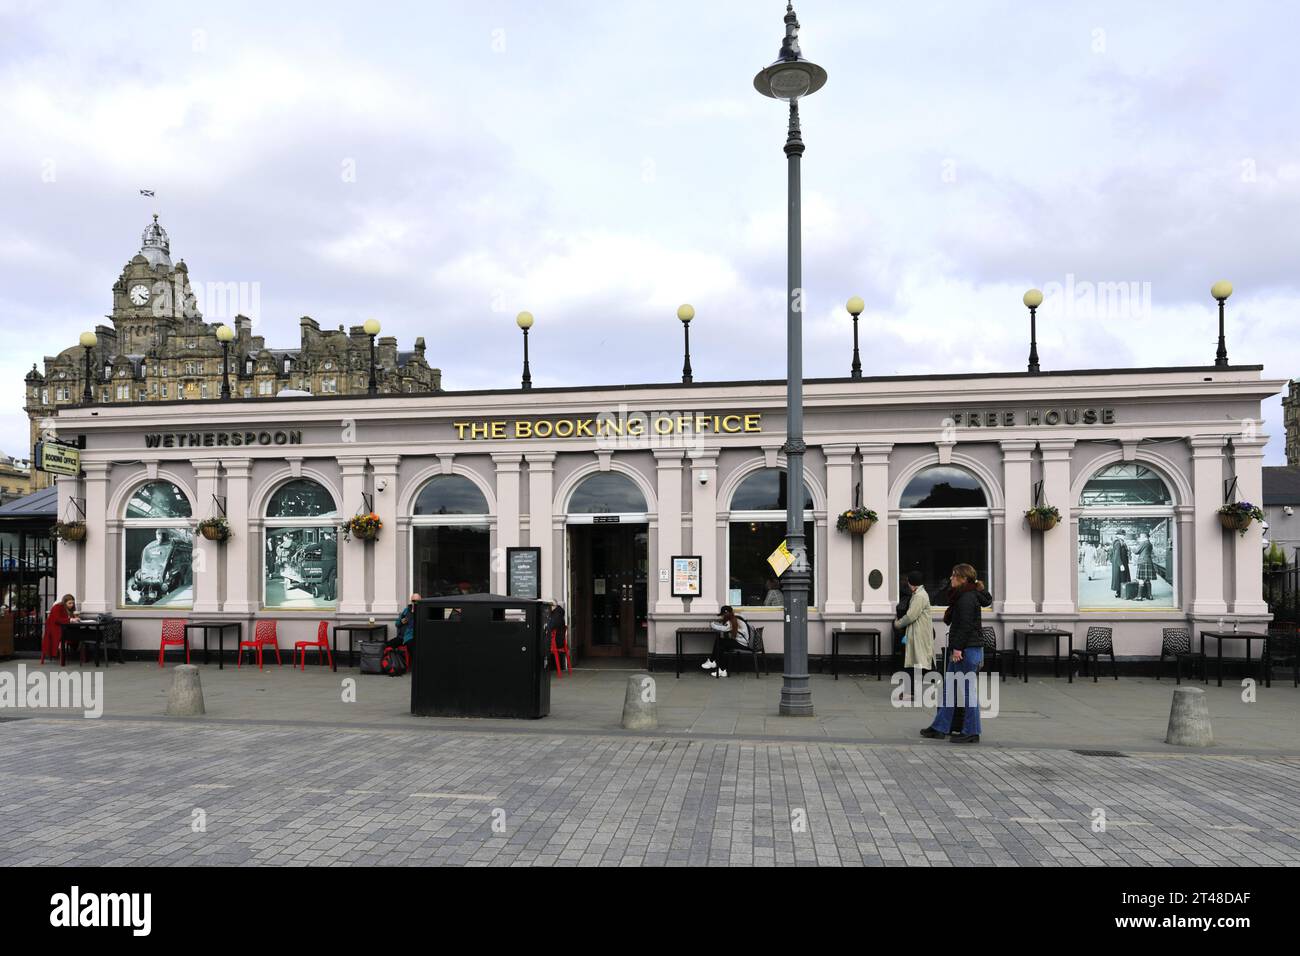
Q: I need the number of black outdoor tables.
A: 7